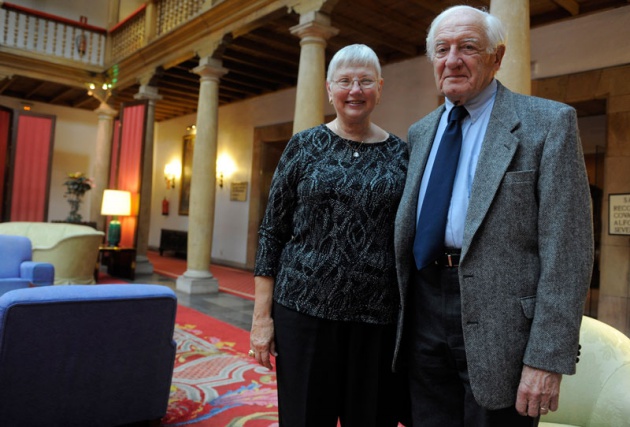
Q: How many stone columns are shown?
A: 5